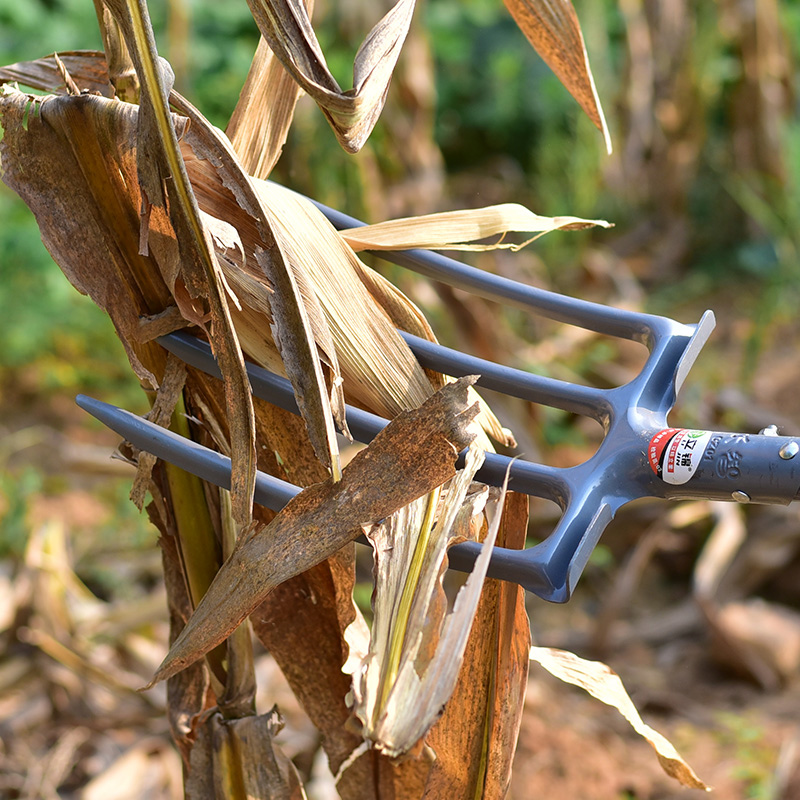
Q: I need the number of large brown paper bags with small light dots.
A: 0